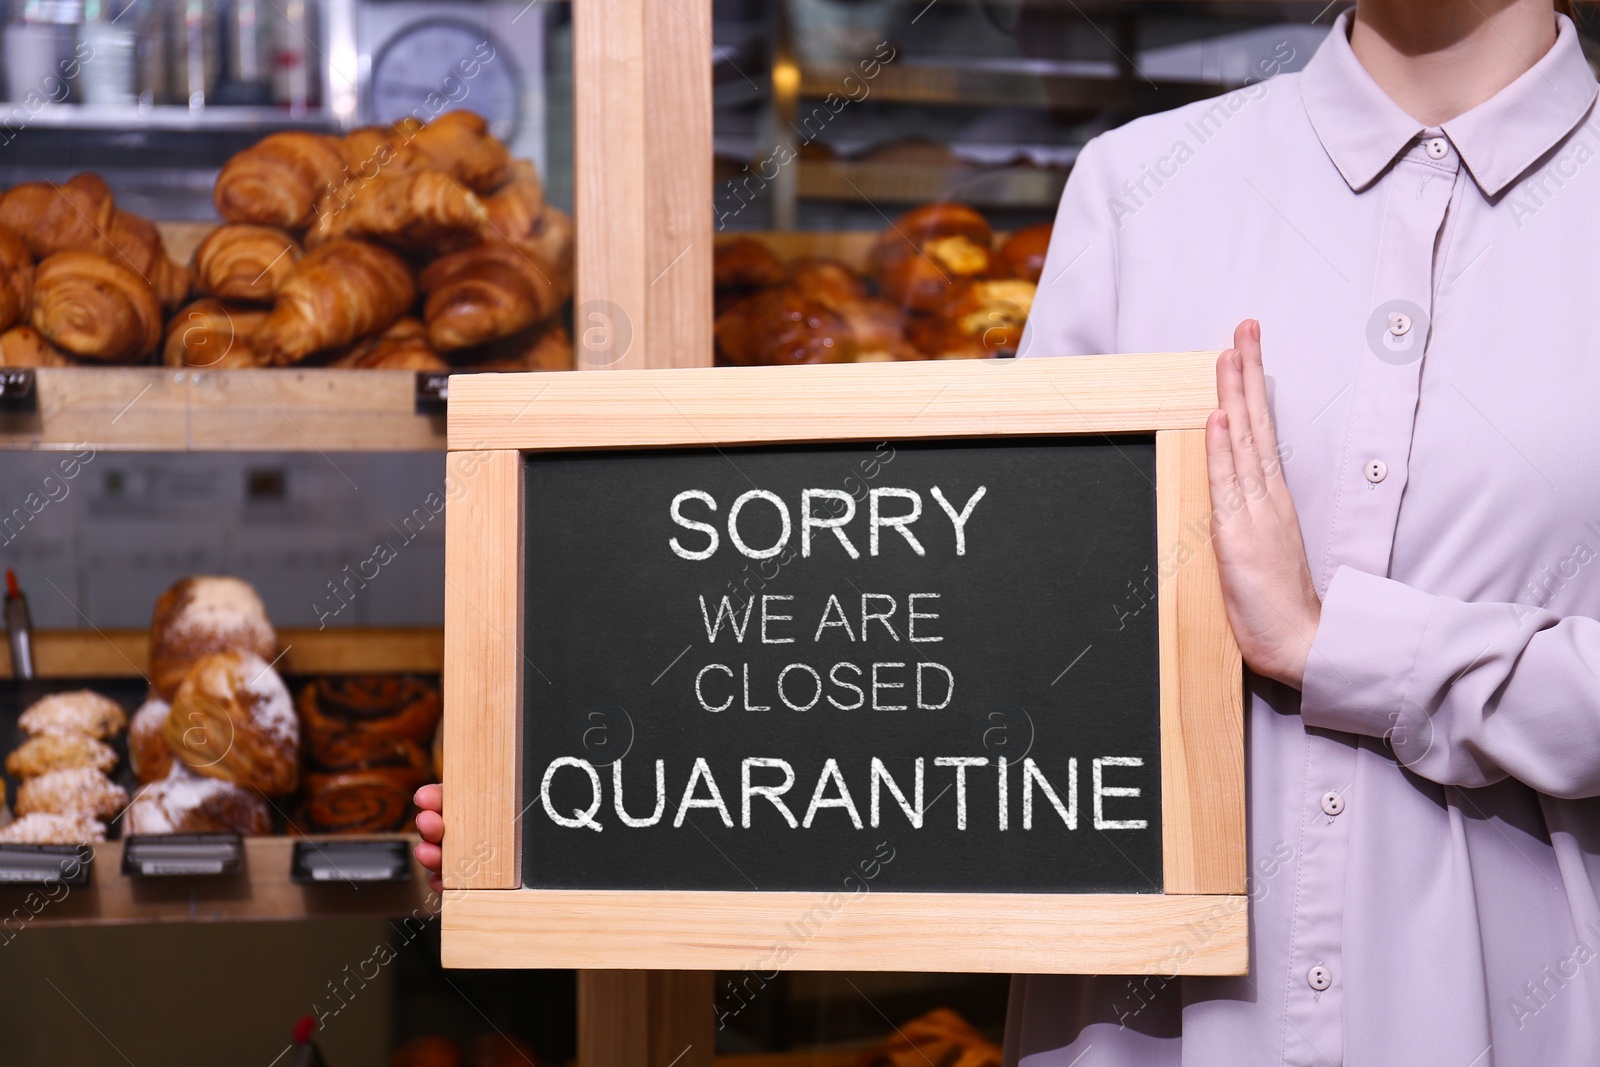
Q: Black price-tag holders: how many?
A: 5